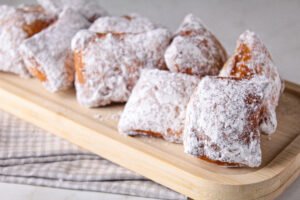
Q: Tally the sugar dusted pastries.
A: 9